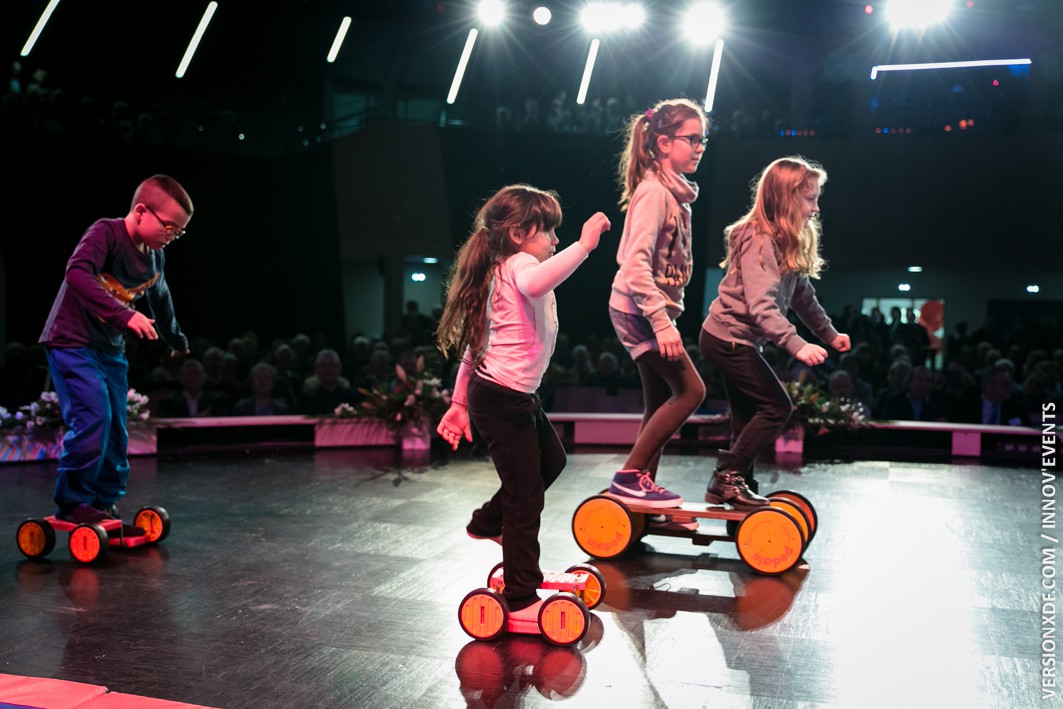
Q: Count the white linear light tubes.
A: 7